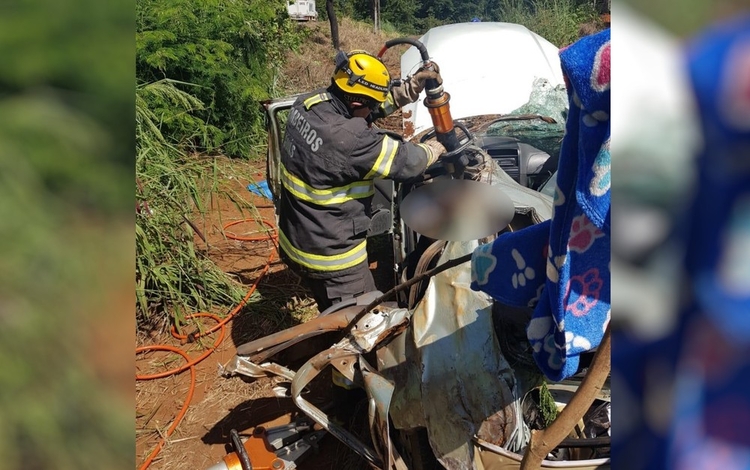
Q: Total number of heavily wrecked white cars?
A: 1